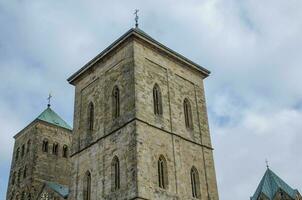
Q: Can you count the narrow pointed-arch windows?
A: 8